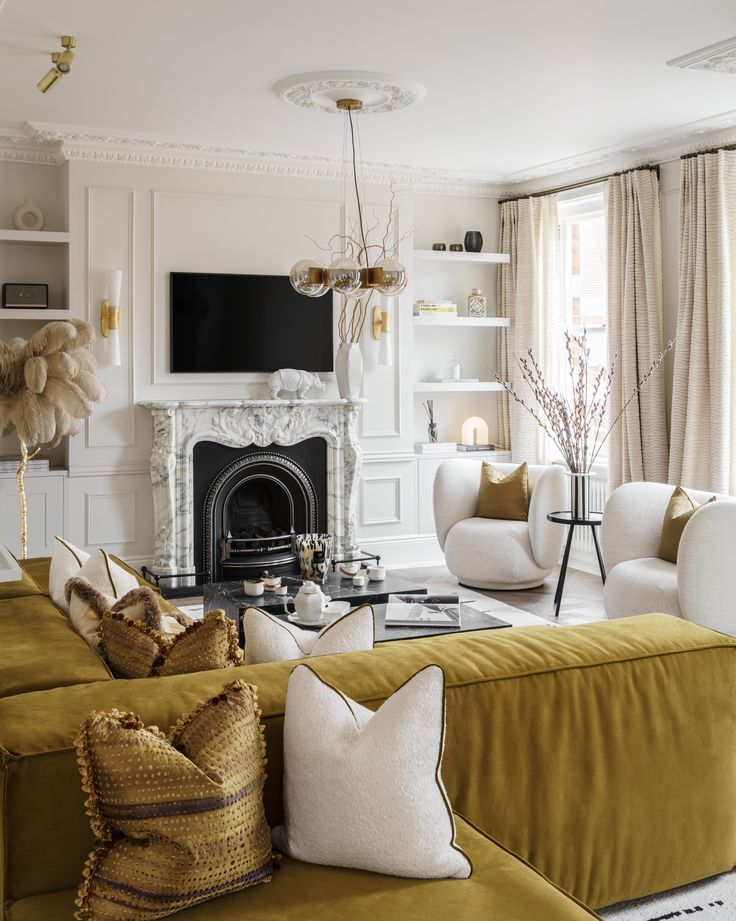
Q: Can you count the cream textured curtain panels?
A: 3